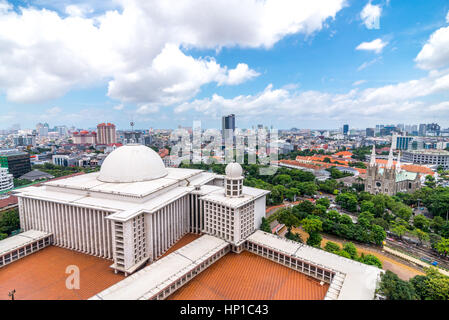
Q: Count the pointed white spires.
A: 3